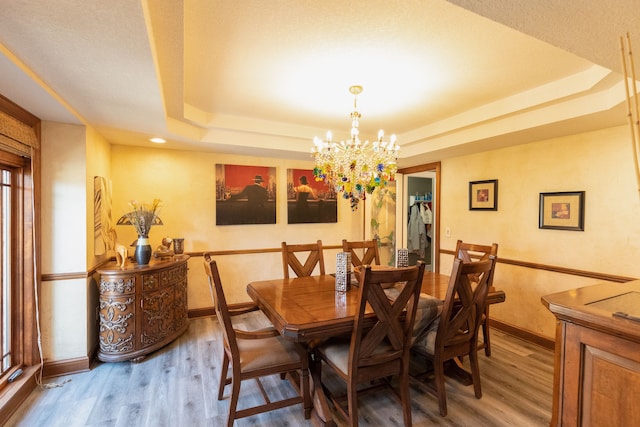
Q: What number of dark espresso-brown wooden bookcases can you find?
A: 0